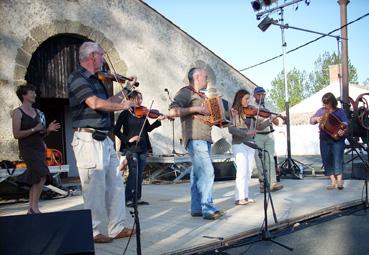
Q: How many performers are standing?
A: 7